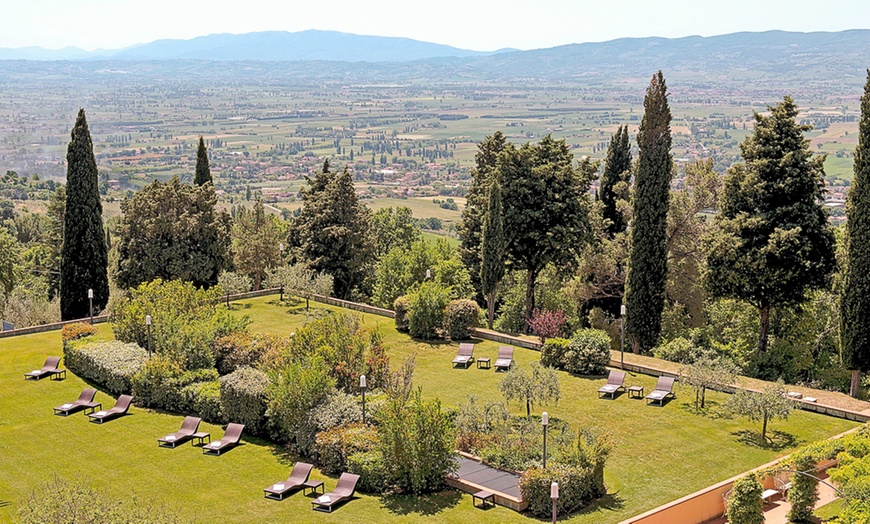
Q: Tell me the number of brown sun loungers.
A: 11